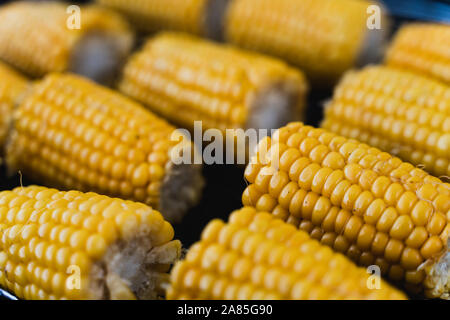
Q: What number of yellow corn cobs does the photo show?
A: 11